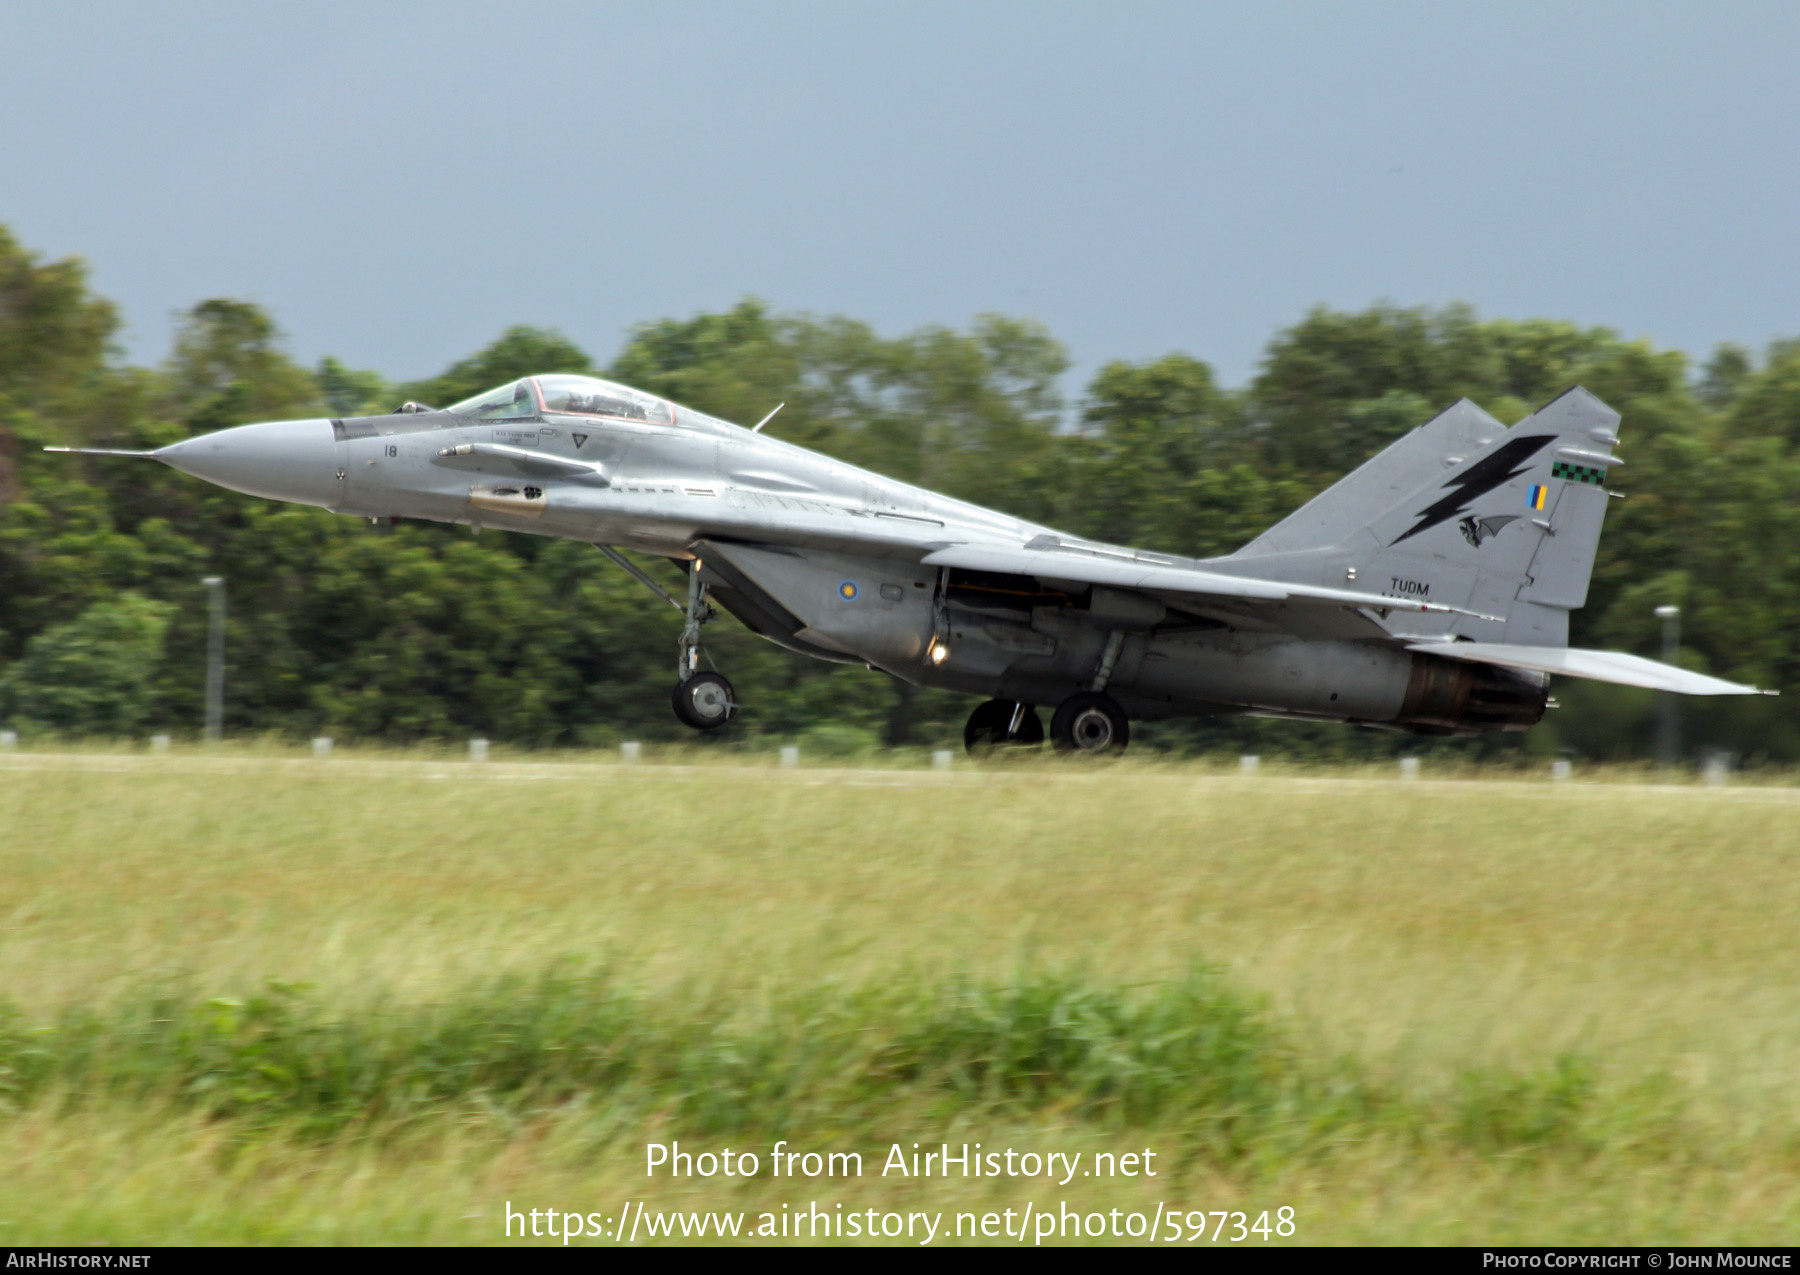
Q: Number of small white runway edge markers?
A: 11